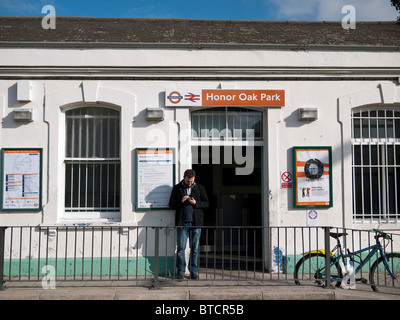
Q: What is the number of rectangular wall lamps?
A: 3